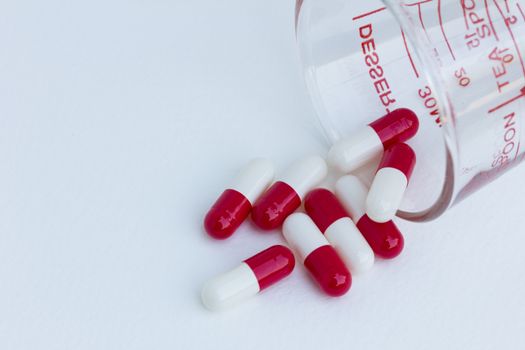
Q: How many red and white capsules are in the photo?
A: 8